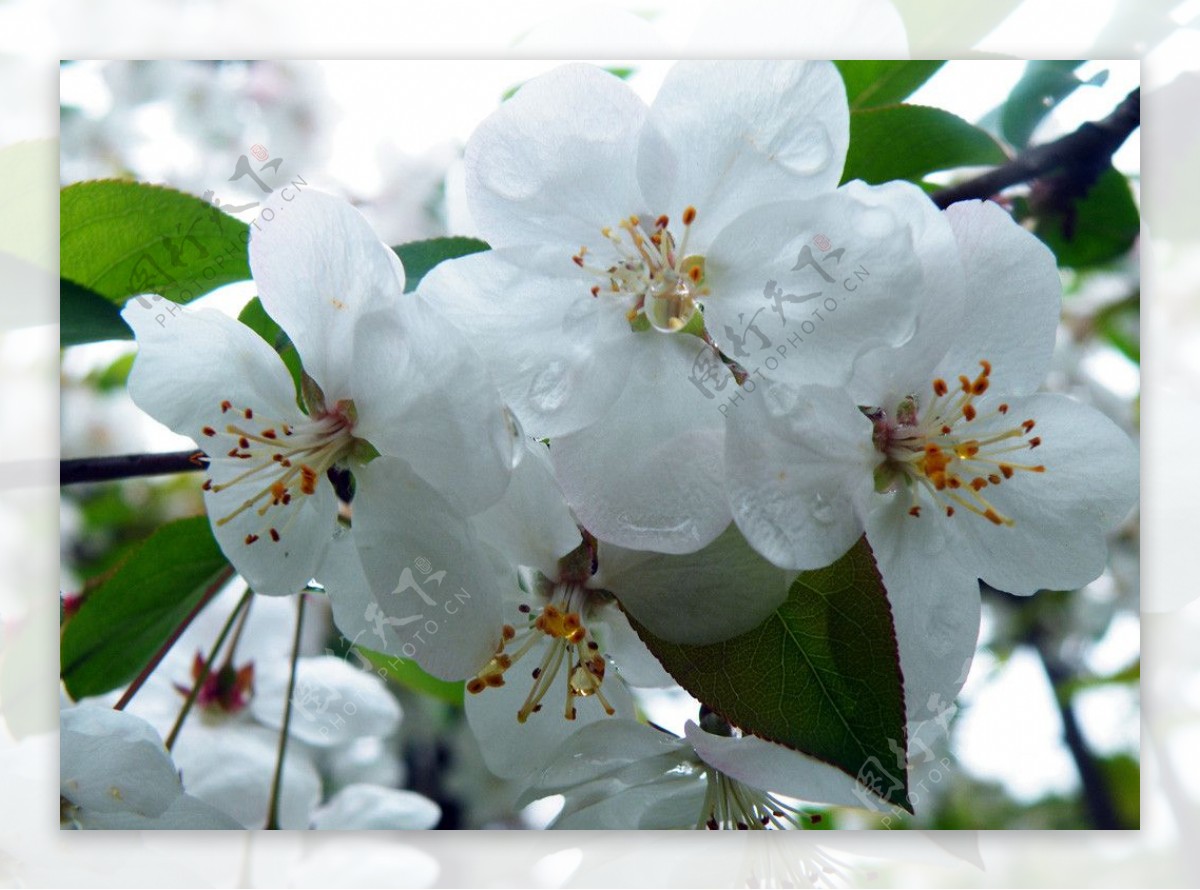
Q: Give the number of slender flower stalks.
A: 4